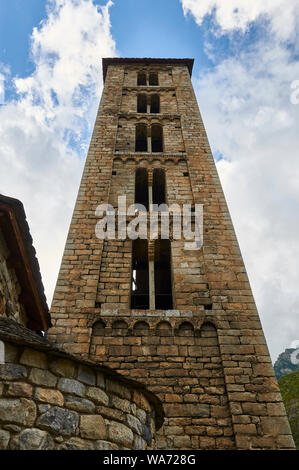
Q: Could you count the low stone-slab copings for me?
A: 1